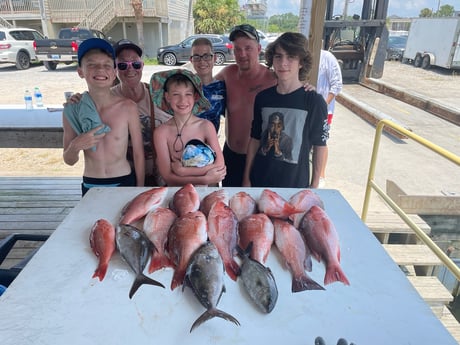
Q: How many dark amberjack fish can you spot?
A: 3